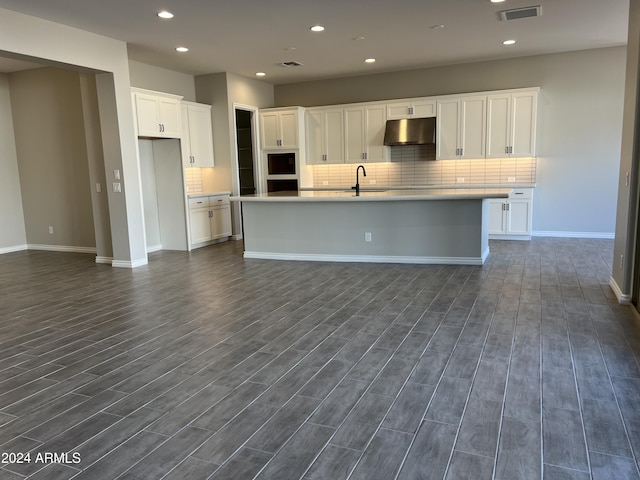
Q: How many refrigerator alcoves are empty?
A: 1